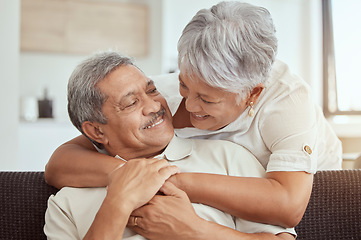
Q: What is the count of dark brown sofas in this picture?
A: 1